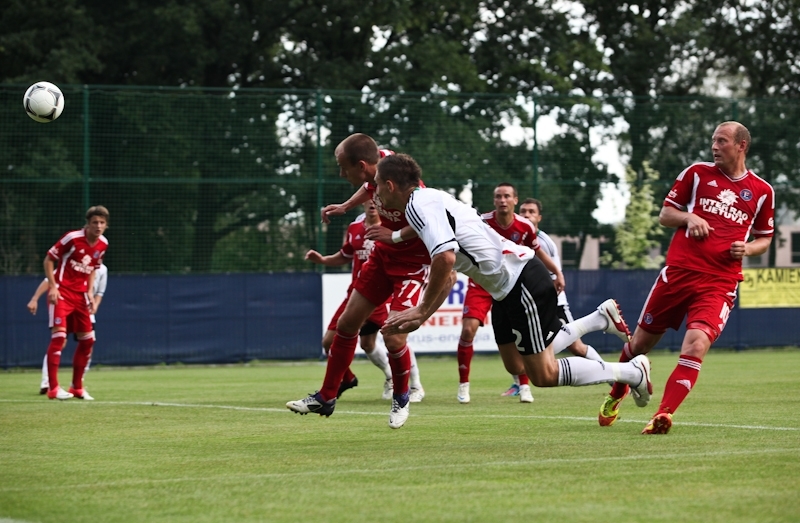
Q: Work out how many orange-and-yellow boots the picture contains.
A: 2